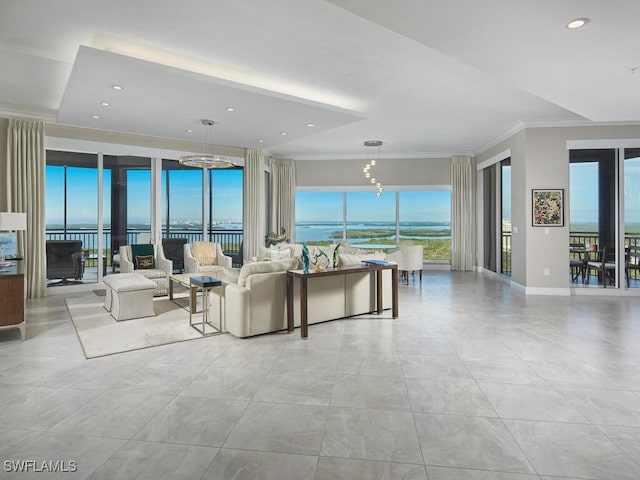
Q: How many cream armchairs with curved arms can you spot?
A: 2